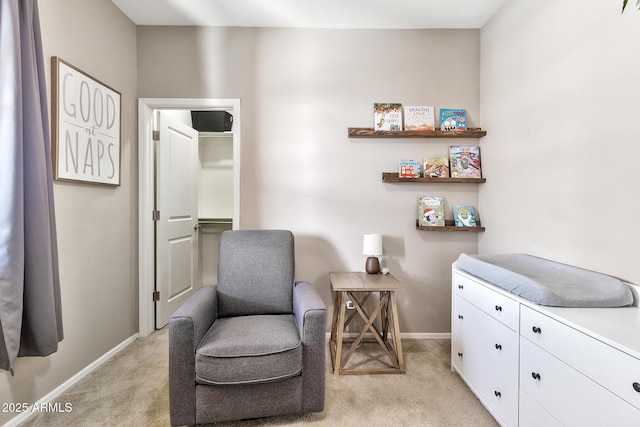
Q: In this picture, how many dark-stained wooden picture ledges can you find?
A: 3